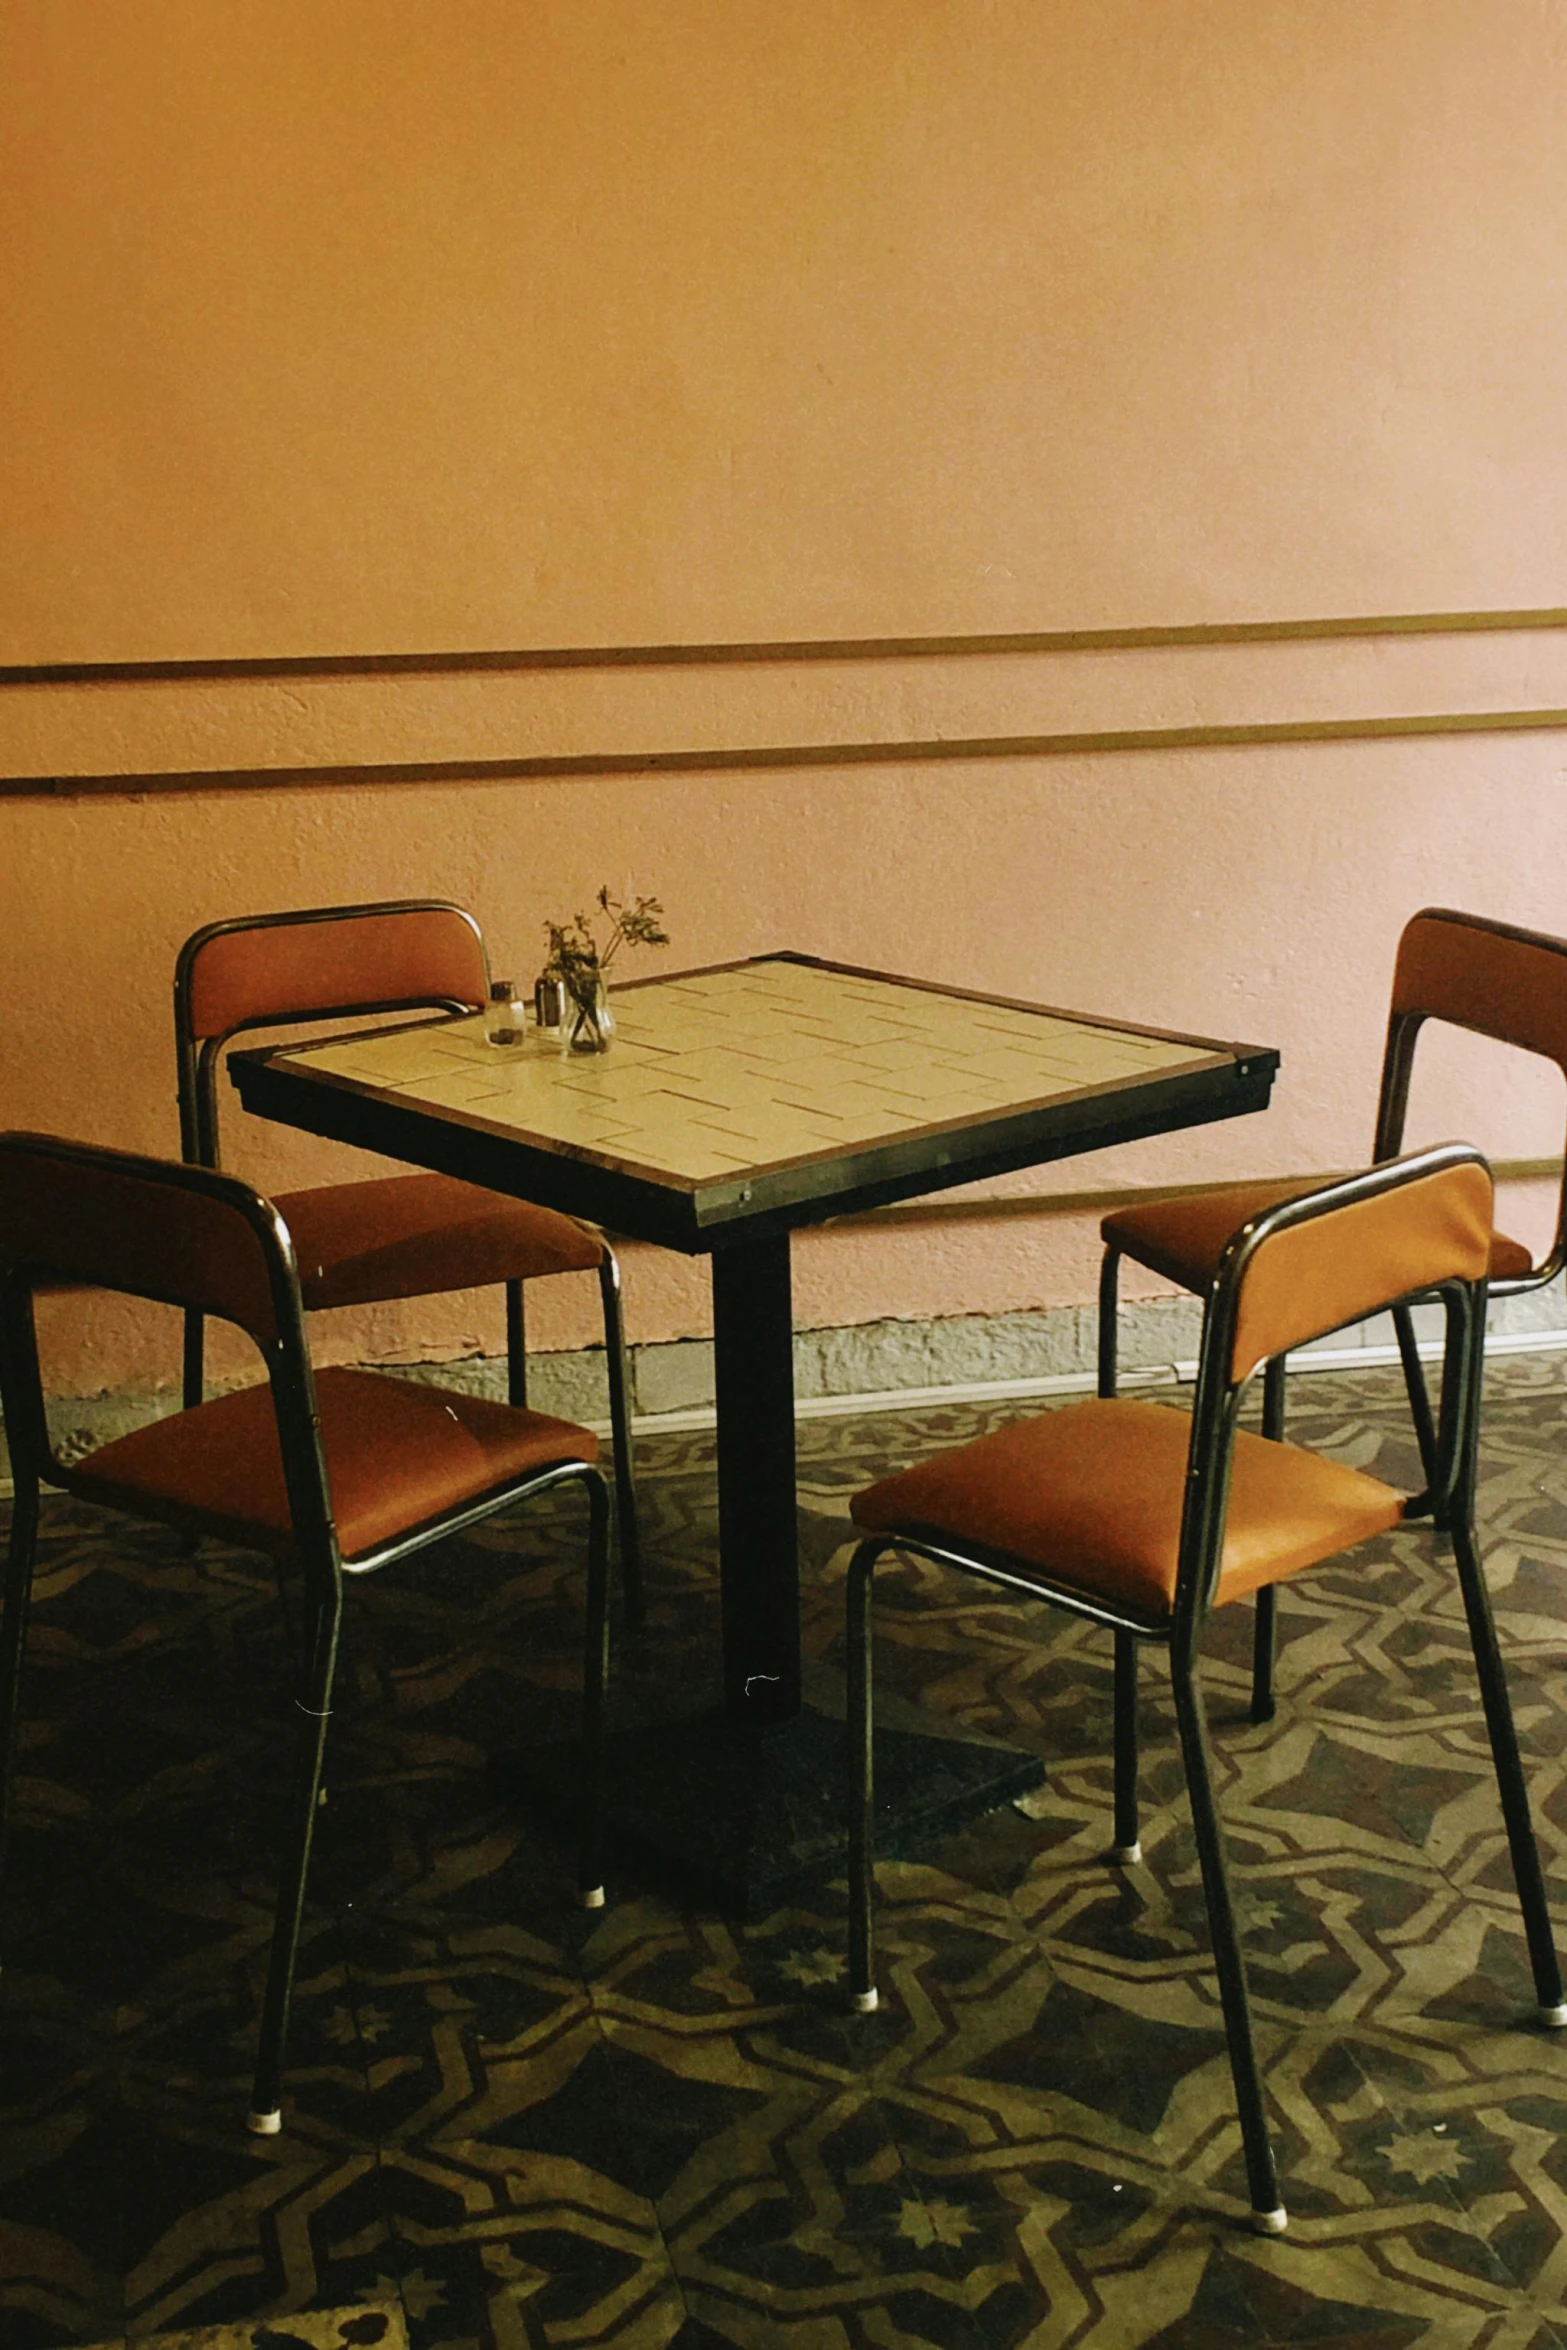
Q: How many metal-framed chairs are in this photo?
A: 4